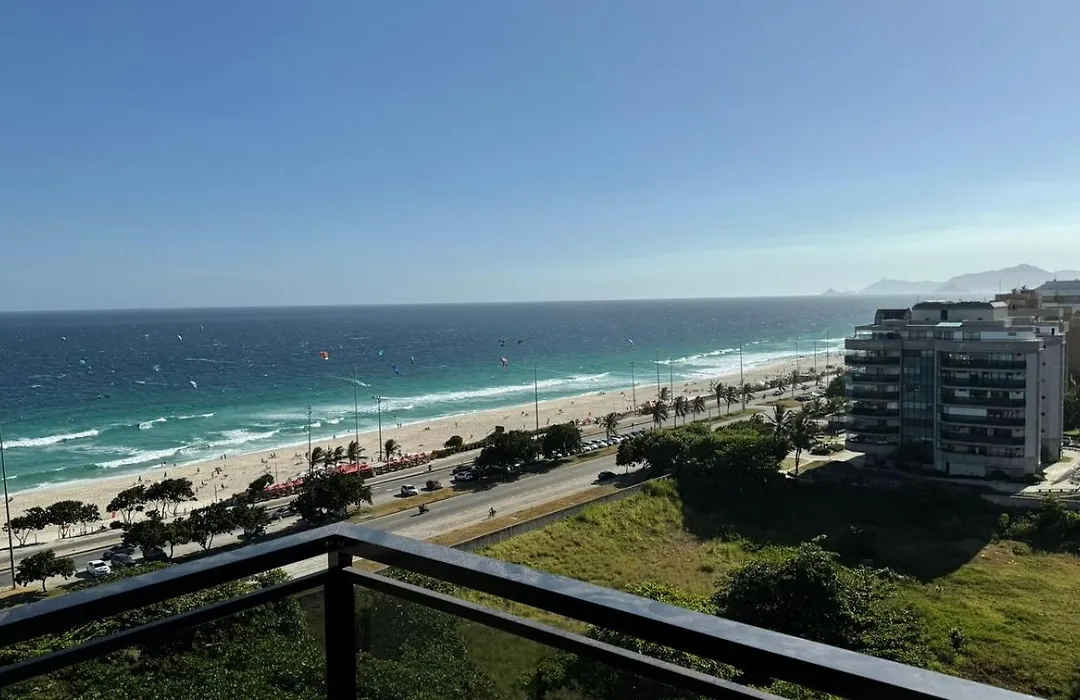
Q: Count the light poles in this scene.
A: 12